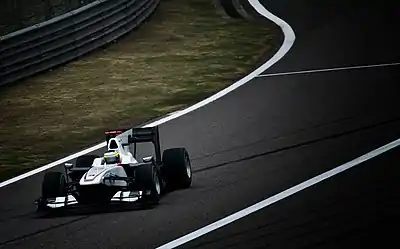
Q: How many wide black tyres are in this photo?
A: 4